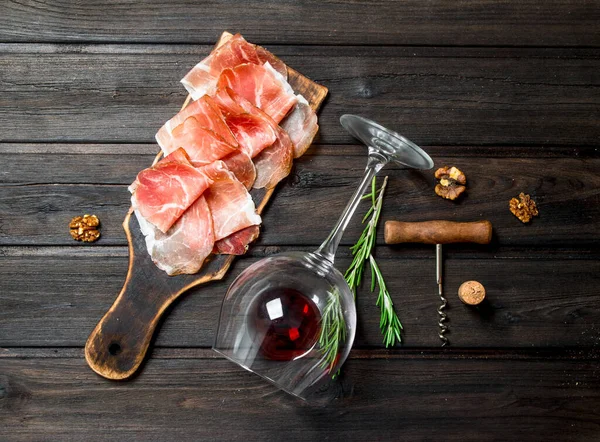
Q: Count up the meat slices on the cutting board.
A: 6